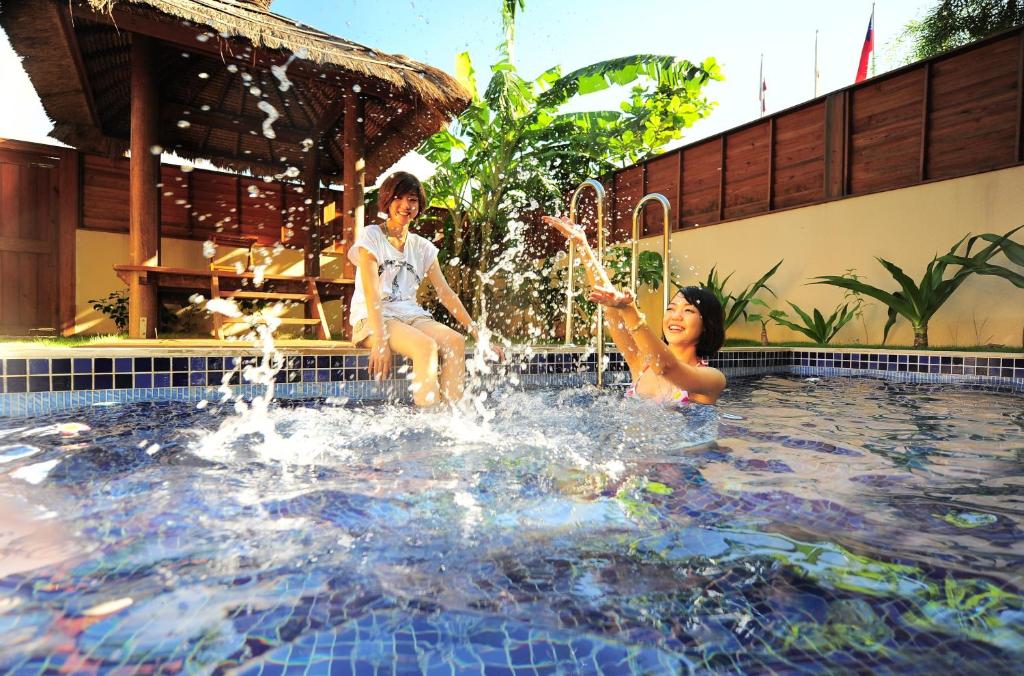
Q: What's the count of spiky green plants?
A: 3